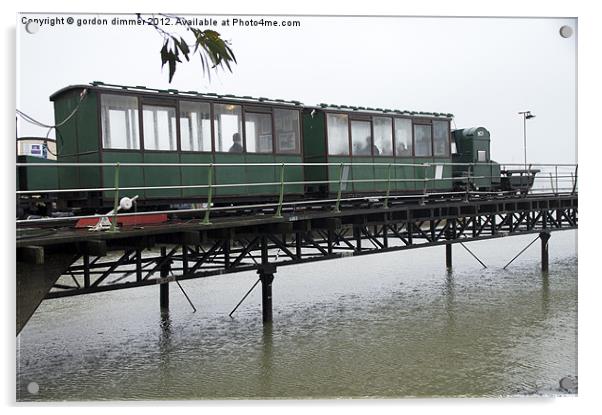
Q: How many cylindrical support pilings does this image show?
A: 4